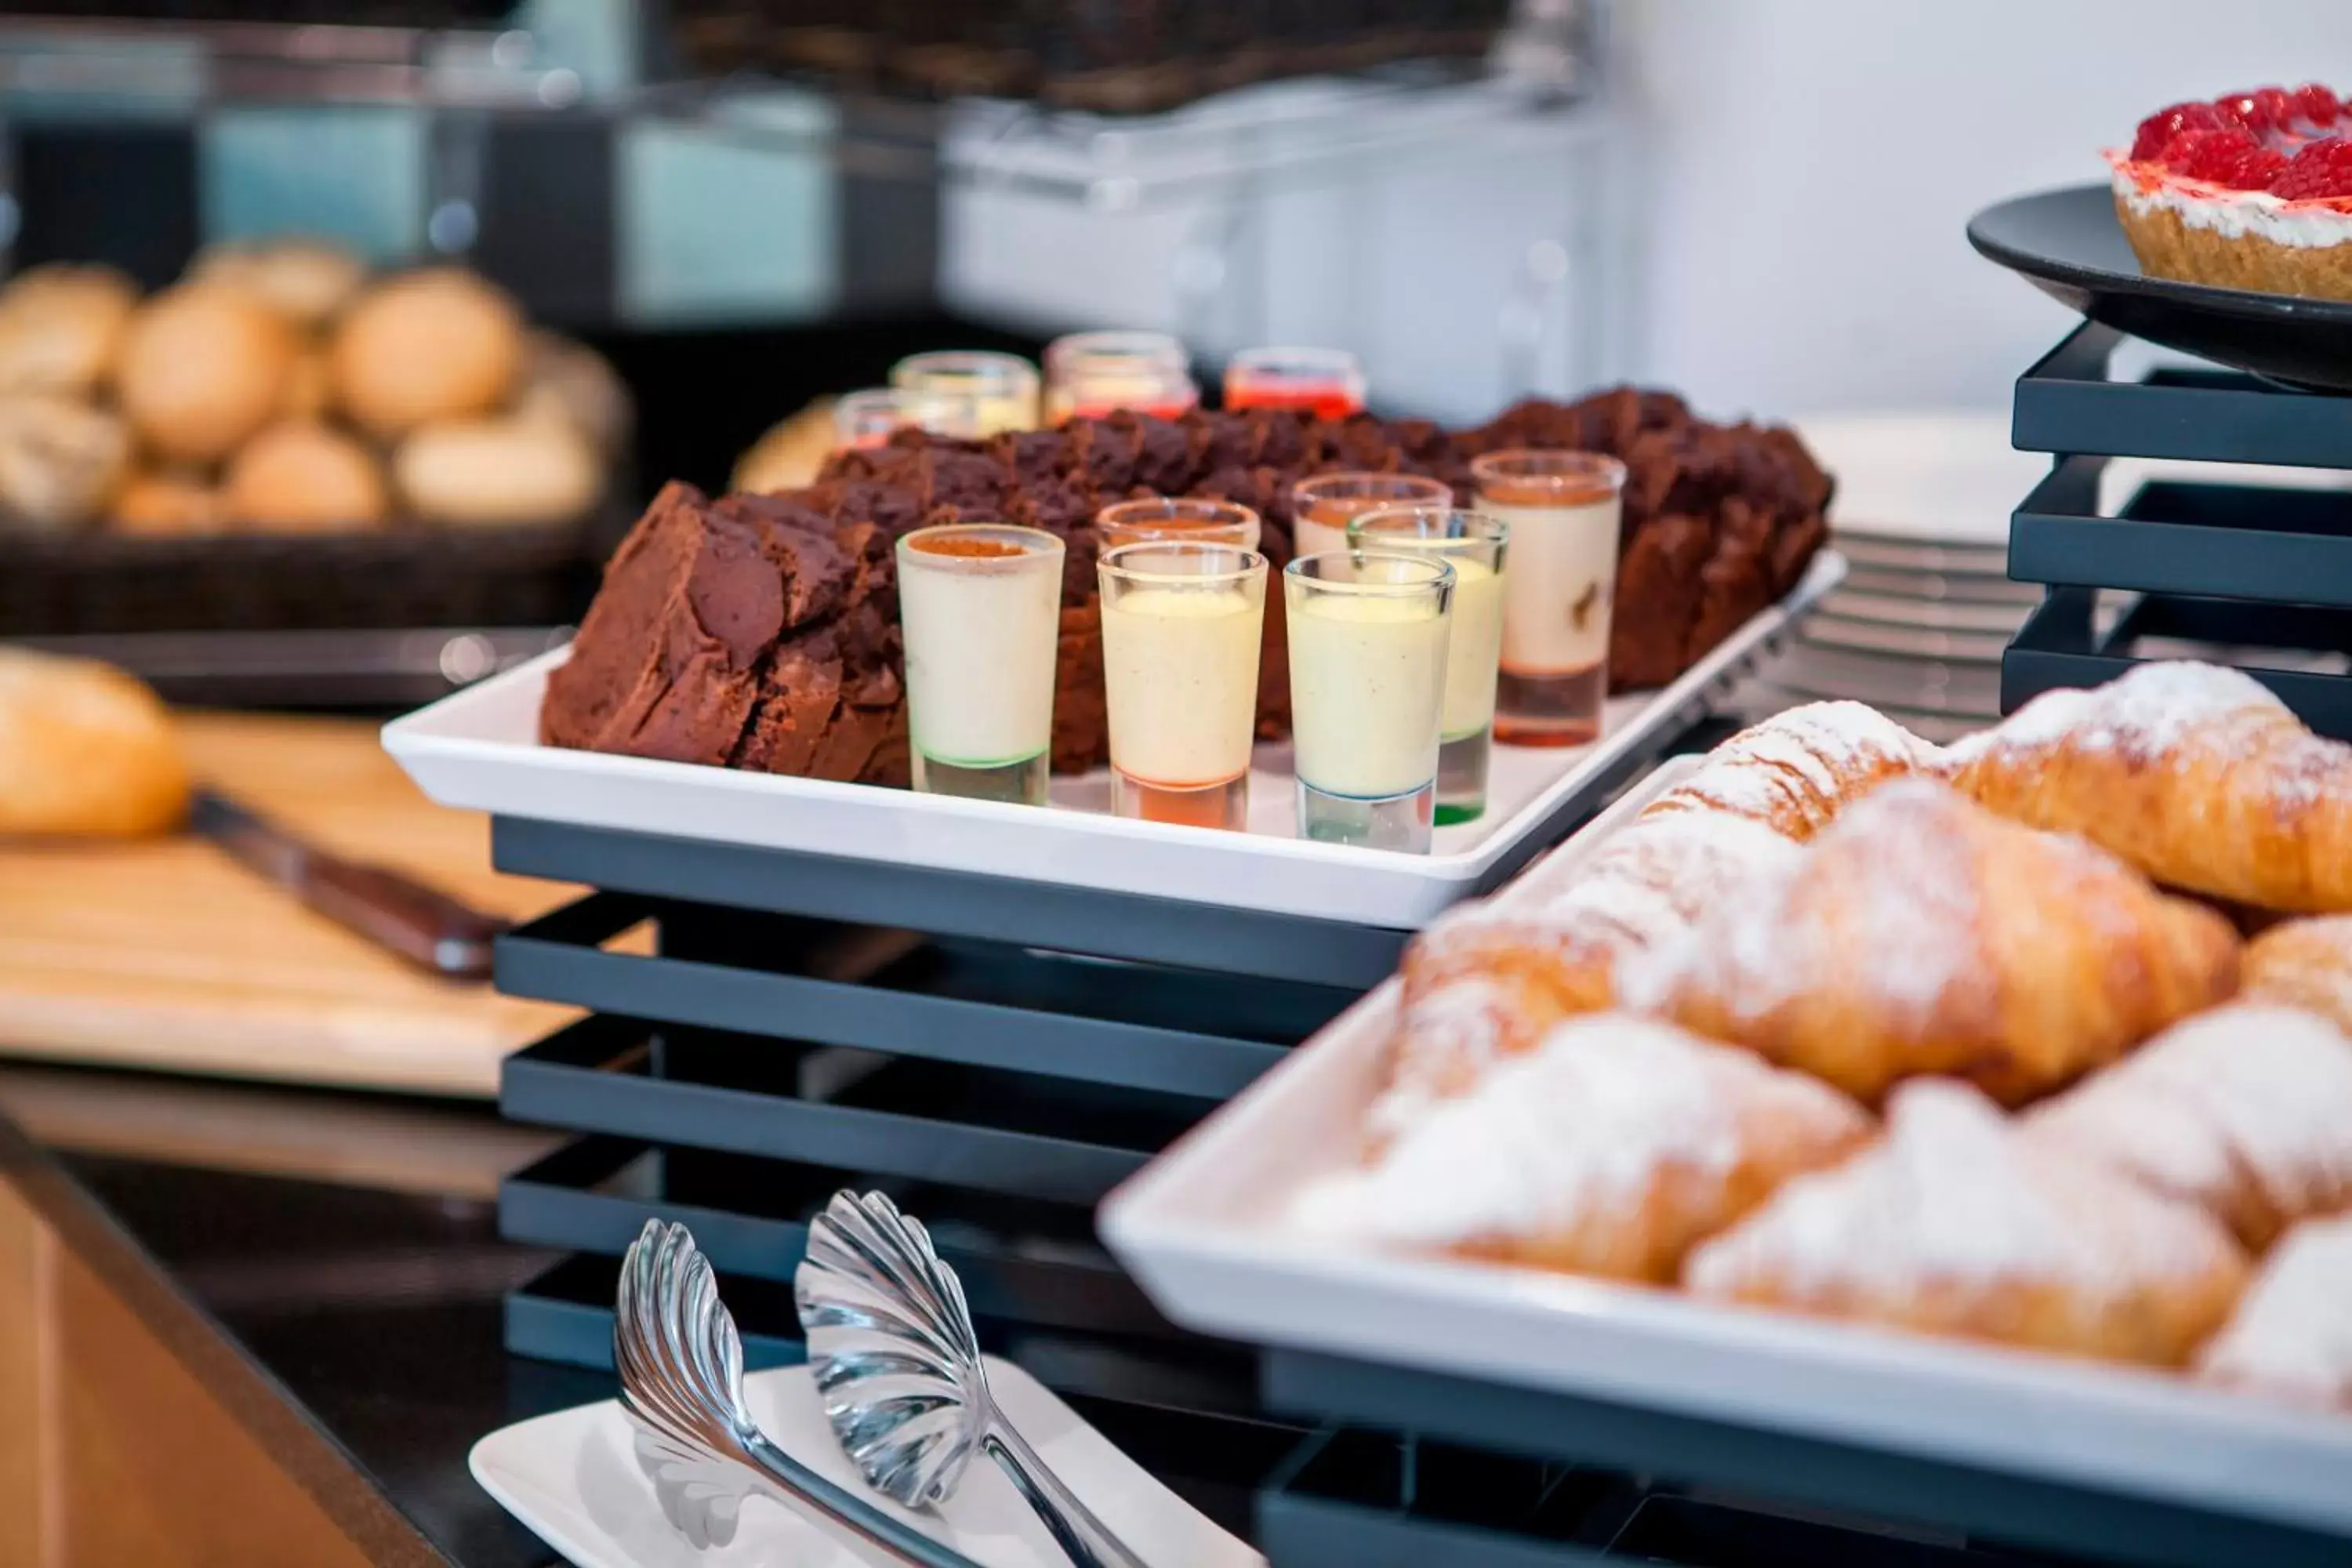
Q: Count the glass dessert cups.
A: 12